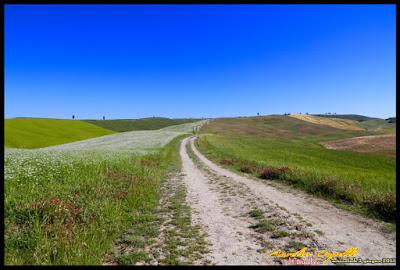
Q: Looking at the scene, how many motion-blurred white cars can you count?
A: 0